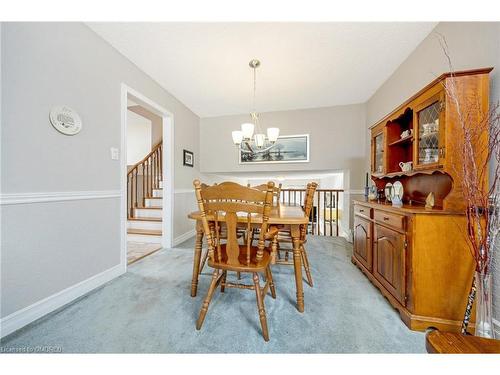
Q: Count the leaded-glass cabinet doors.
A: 2